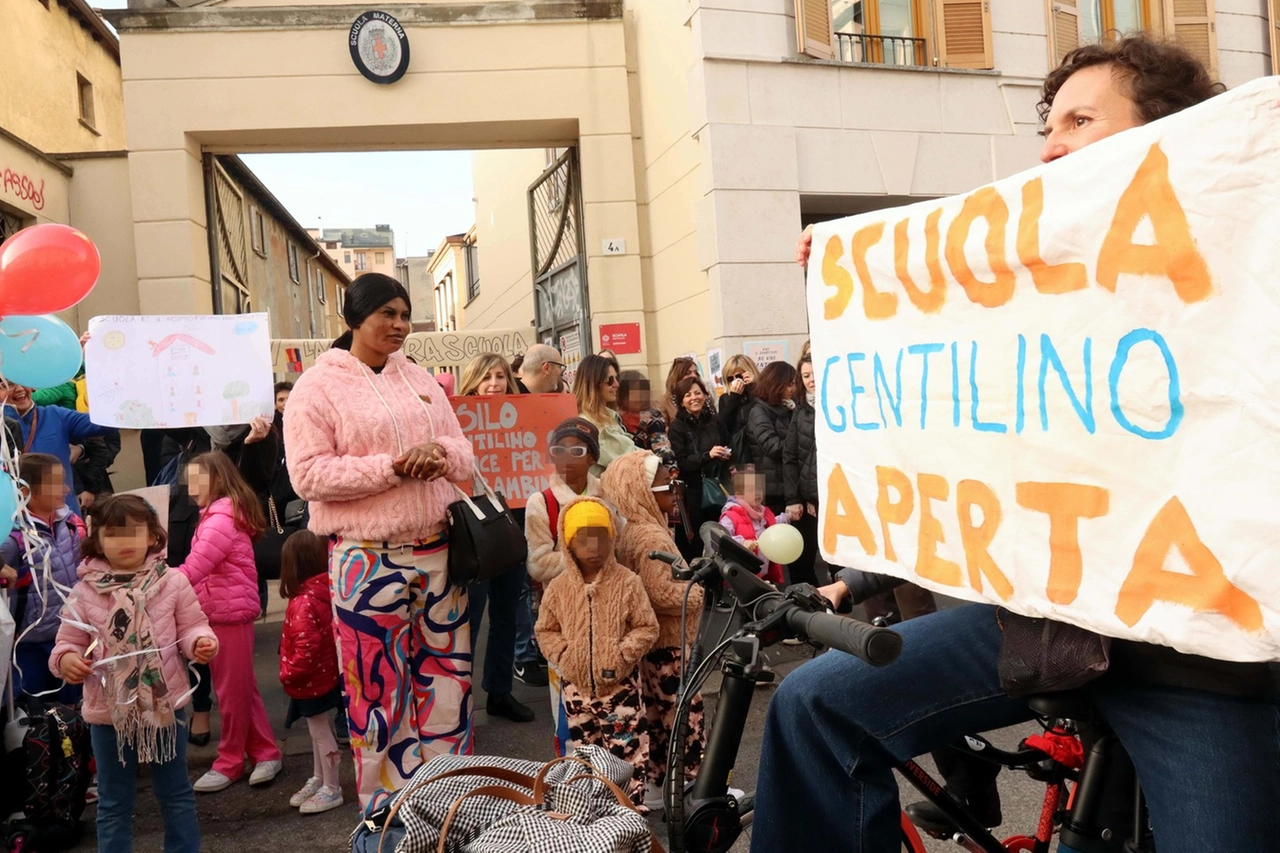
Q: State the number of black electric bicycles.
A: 1